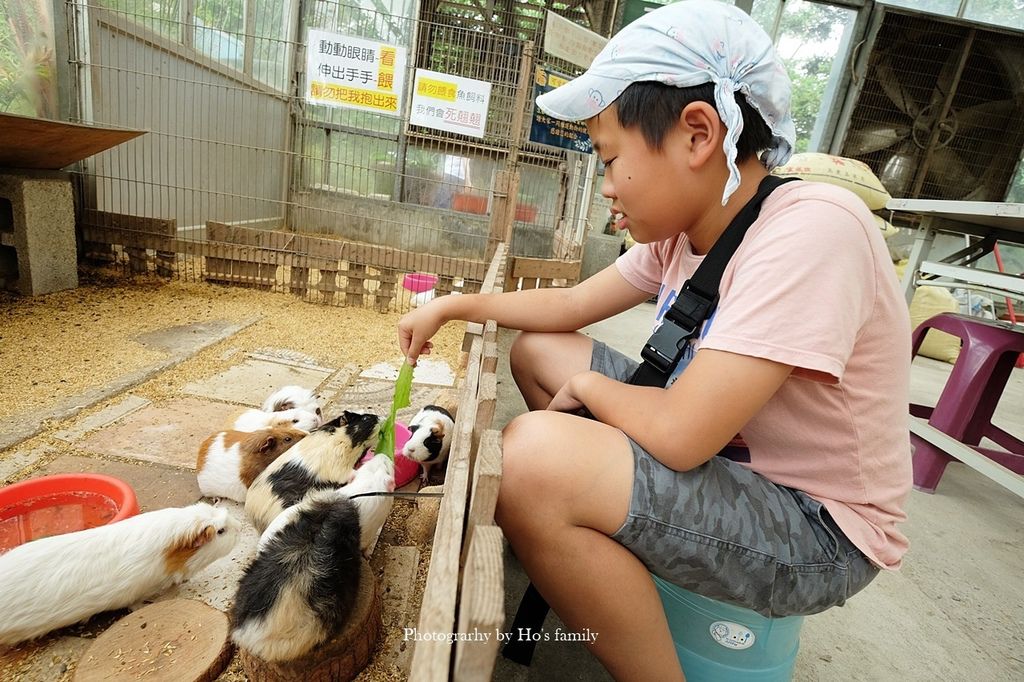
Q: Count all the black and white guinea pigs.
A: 3